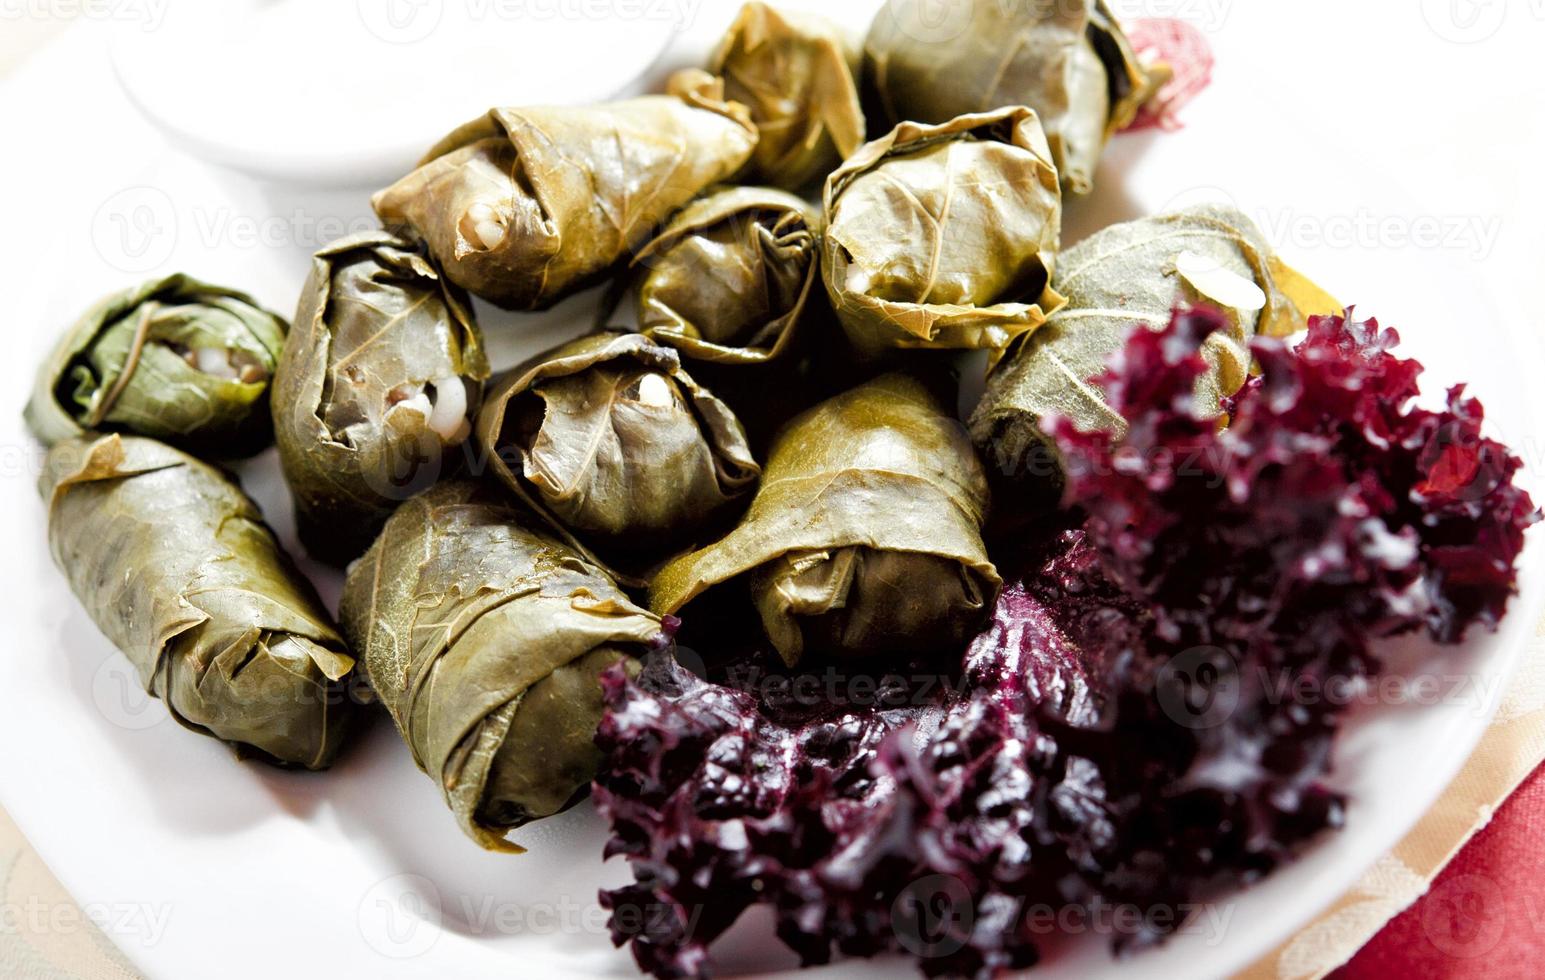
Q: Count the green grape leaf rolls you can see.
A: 12